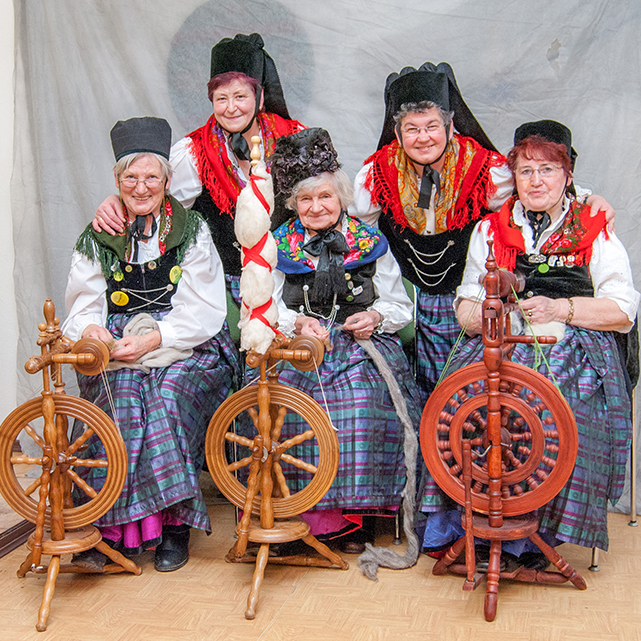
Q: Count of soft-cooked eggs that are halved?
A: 0